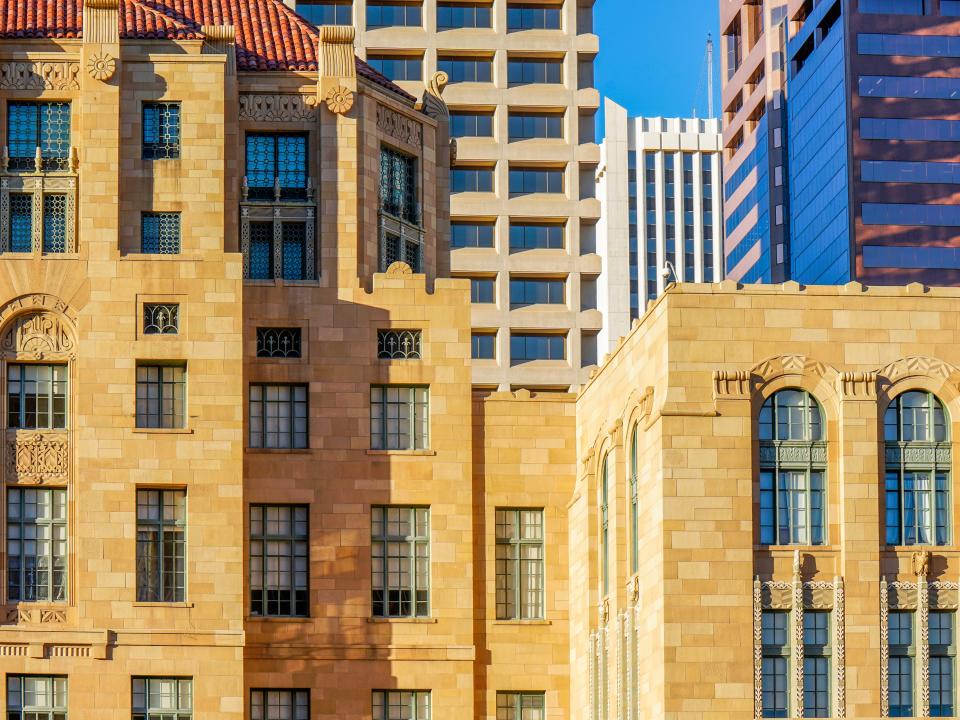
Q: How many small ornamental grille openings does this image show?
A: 3